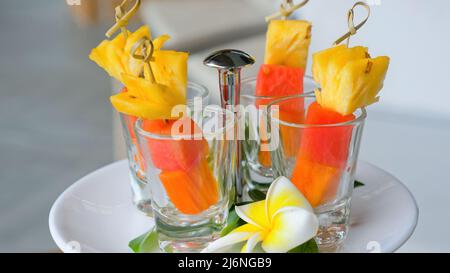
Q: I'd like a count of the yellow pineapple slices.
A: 4